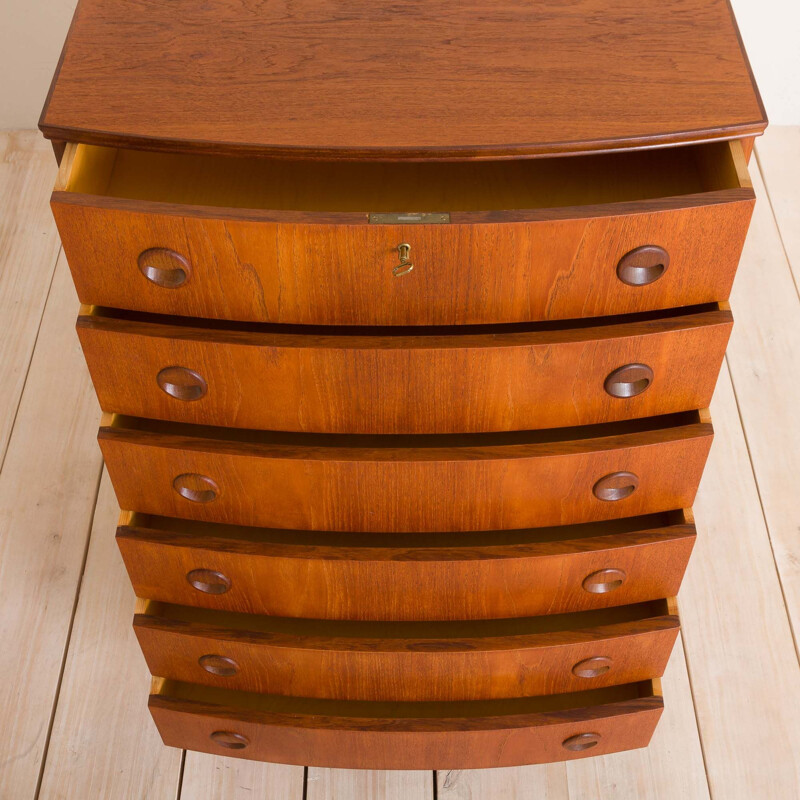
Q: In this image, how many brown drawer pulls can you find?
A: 12